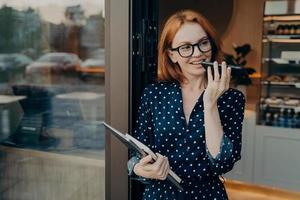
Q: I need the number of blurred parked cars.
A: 3